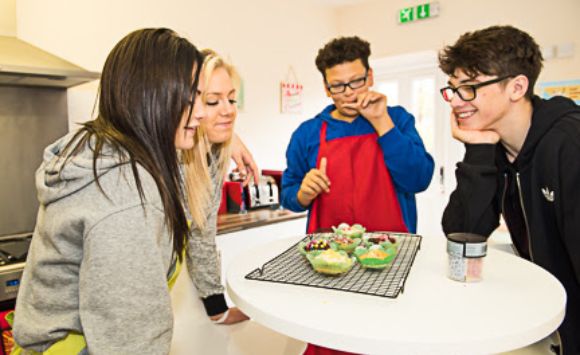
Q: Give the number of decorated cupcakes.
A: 6